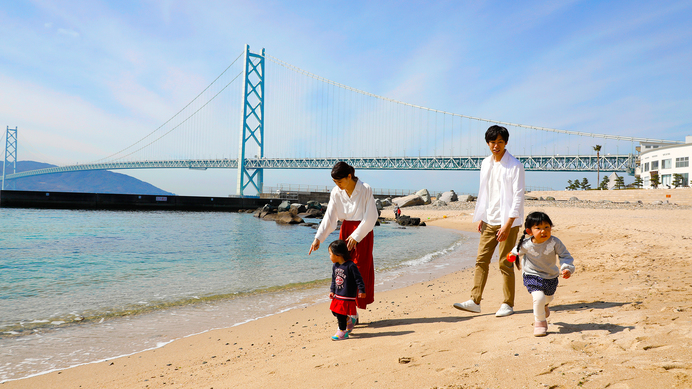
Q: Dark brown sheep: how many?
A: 0